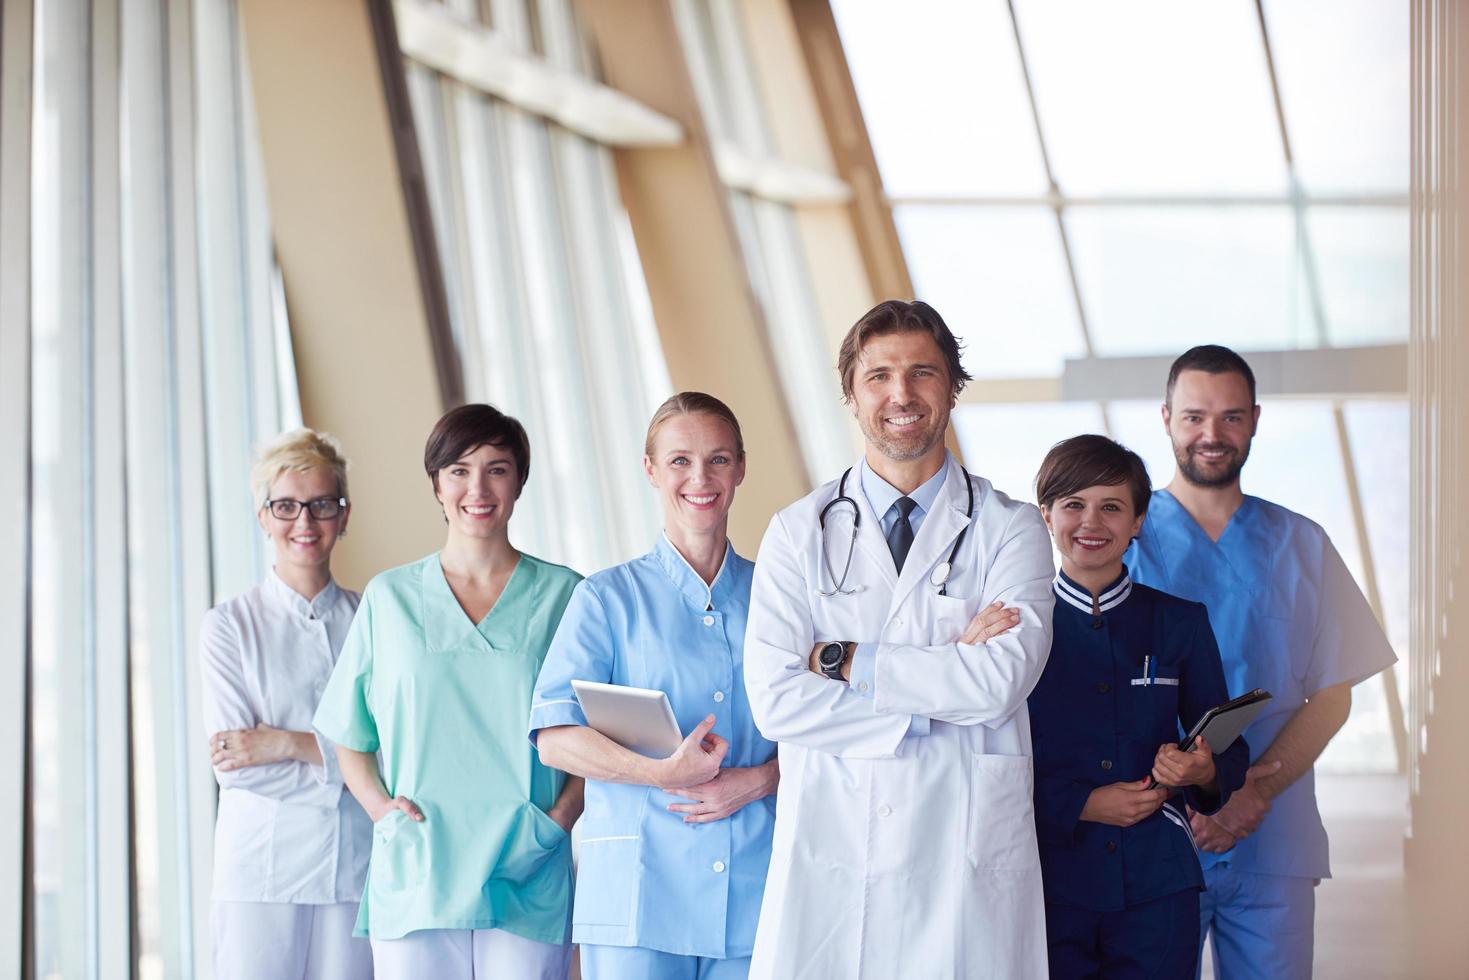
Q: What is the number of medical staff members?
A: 6